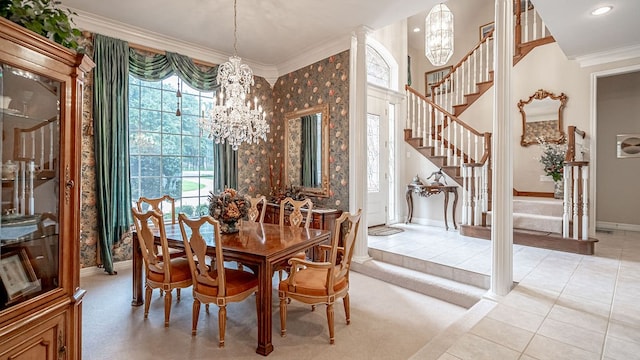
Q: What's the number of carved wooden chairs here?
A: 6